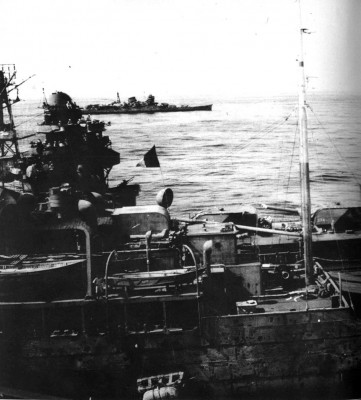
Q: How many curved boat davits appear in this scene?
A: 2